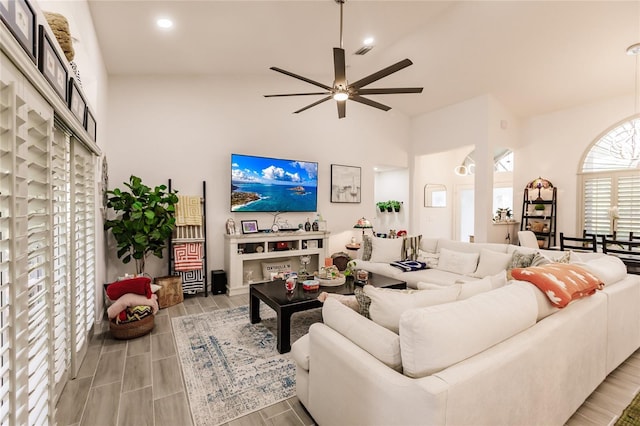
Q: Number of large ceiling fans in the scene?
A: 1